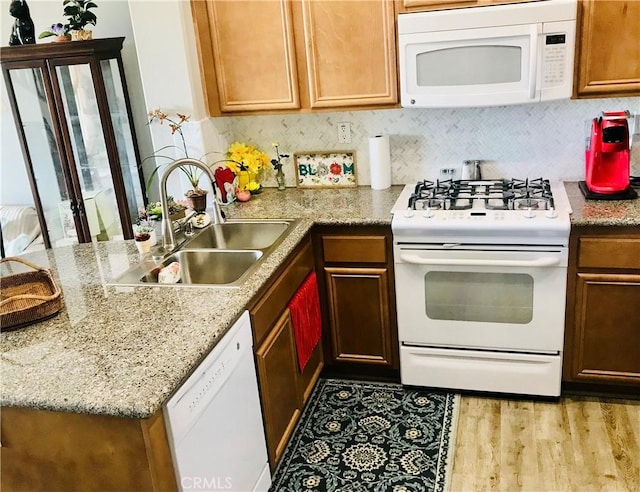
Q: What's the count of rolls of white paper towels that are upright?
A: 1